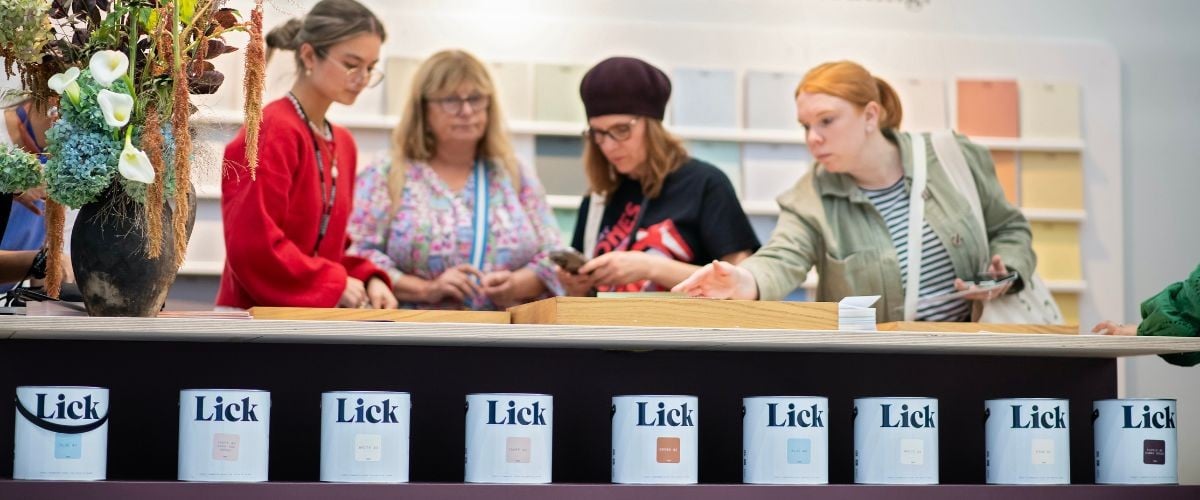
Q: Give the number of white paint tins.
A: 9